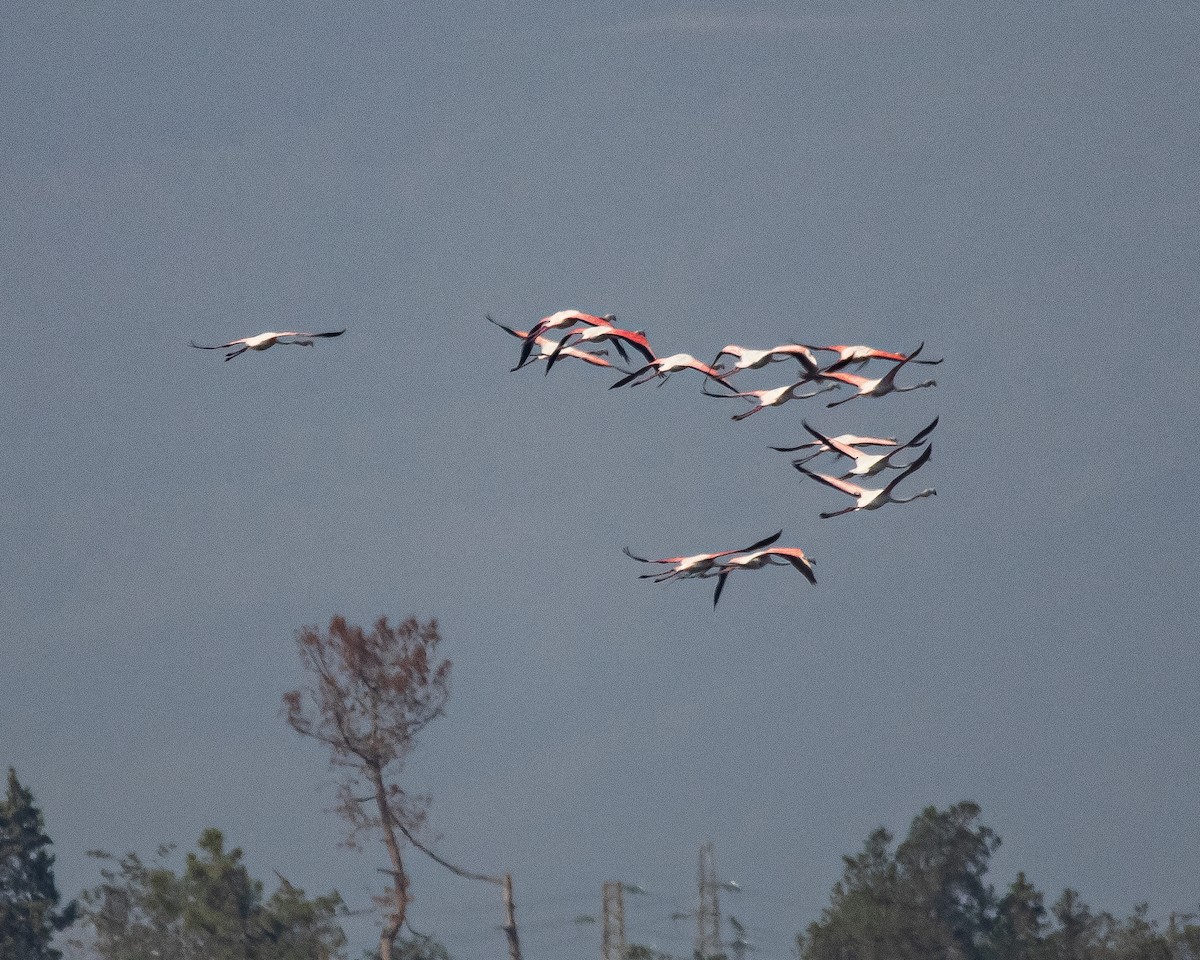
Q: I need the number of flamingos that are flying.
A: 14